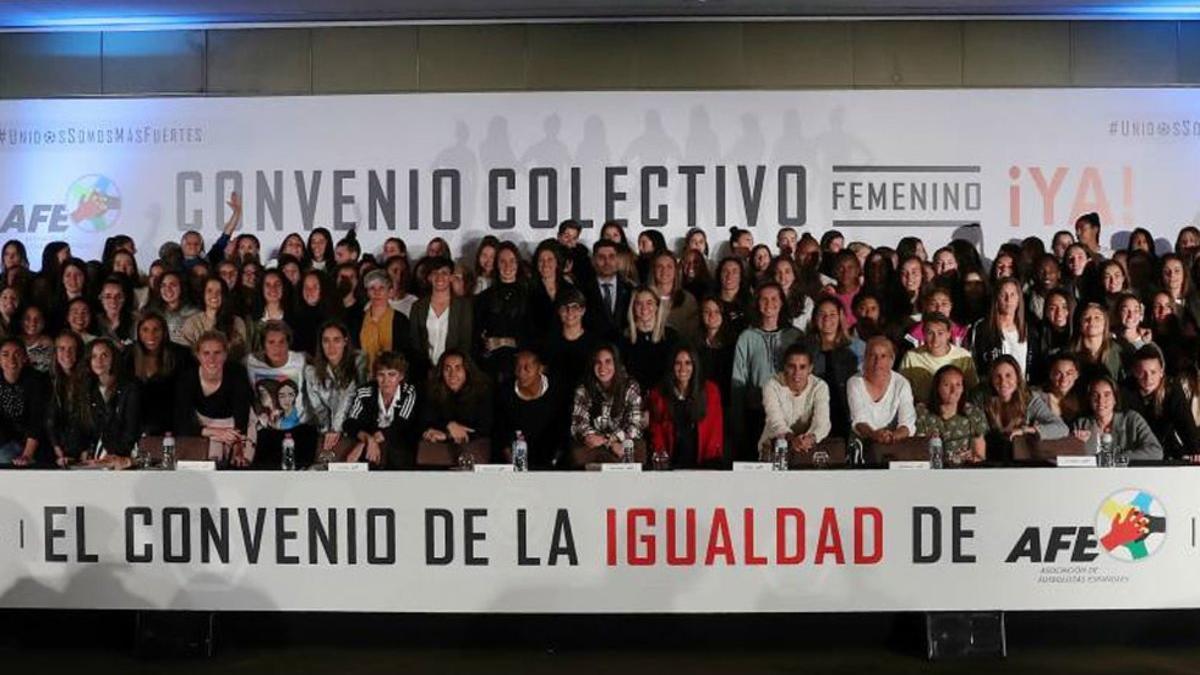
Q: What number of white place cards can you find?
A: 7